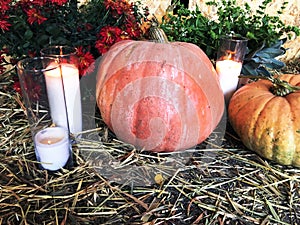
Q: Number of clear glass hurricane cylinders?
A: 3